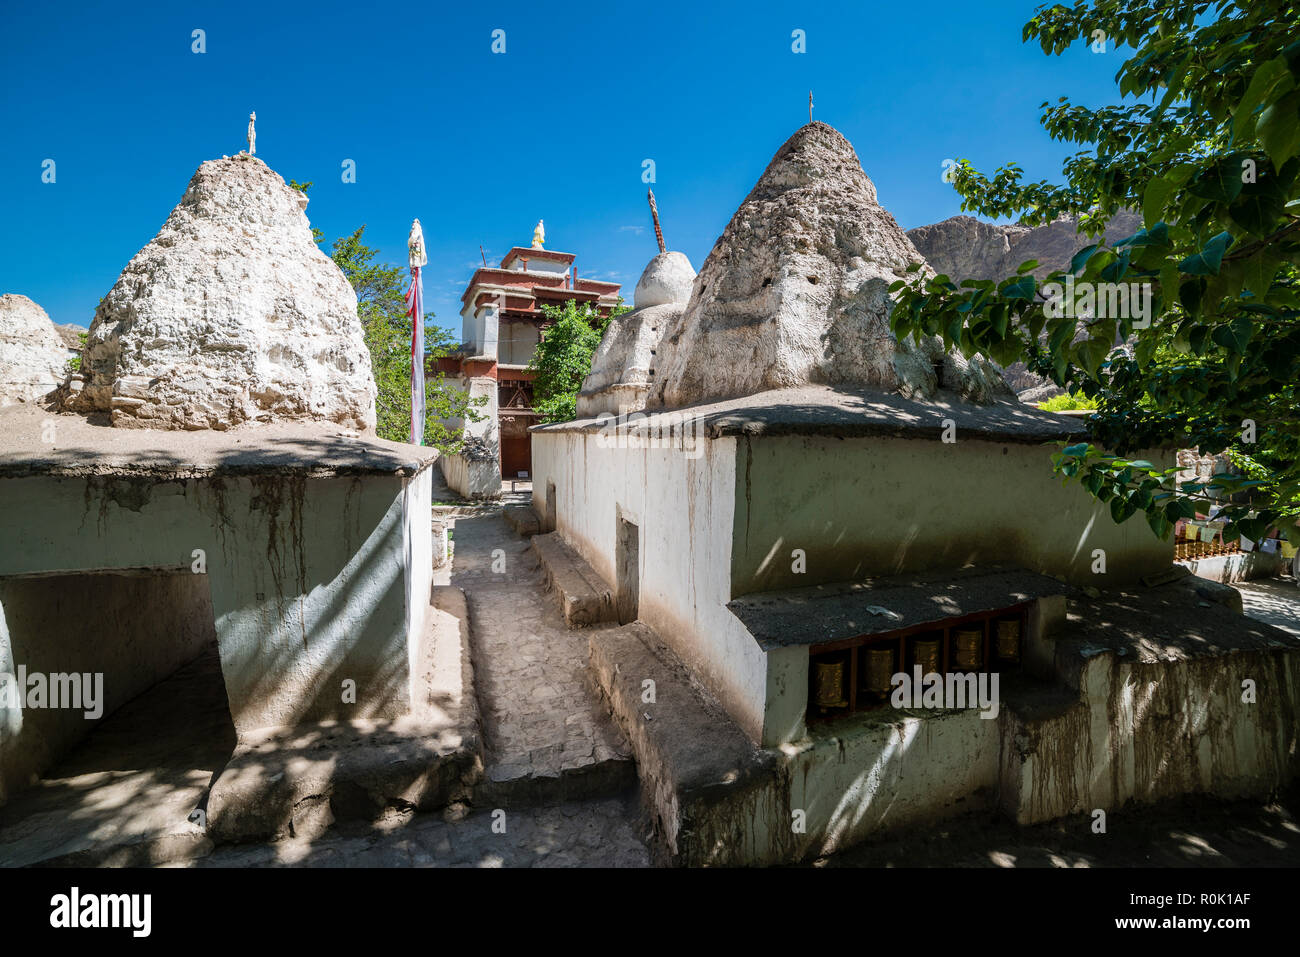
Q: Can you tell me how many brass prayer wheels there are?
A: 5